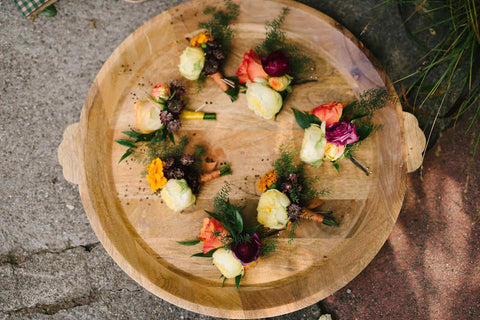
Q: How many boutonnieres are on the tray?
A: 7